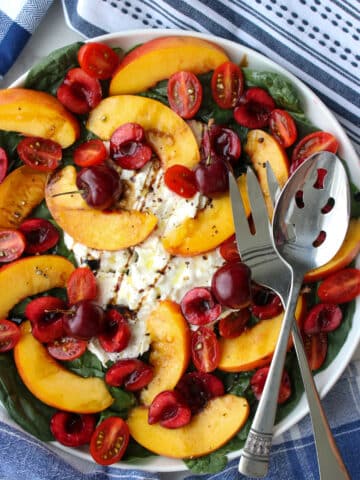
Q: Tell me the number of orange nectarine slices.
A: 13